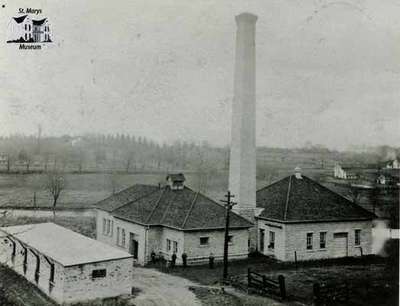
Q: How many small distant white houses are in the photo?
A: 3